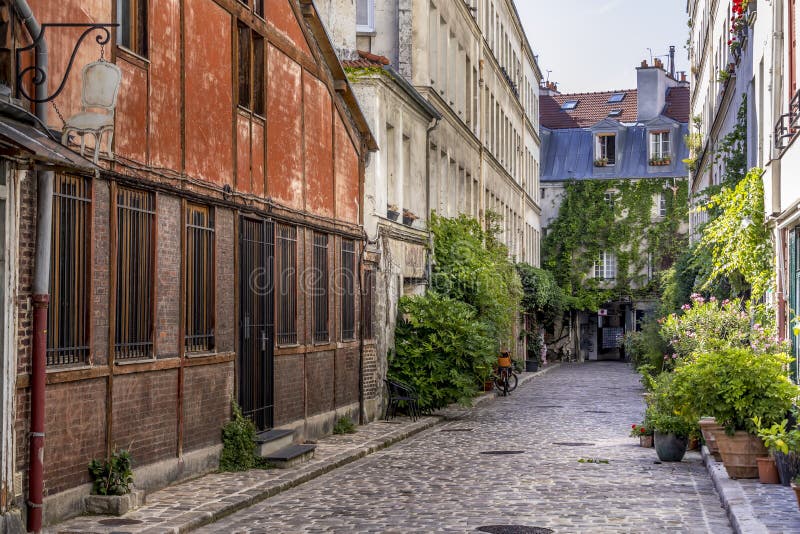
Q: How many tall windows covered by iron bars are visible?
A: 6